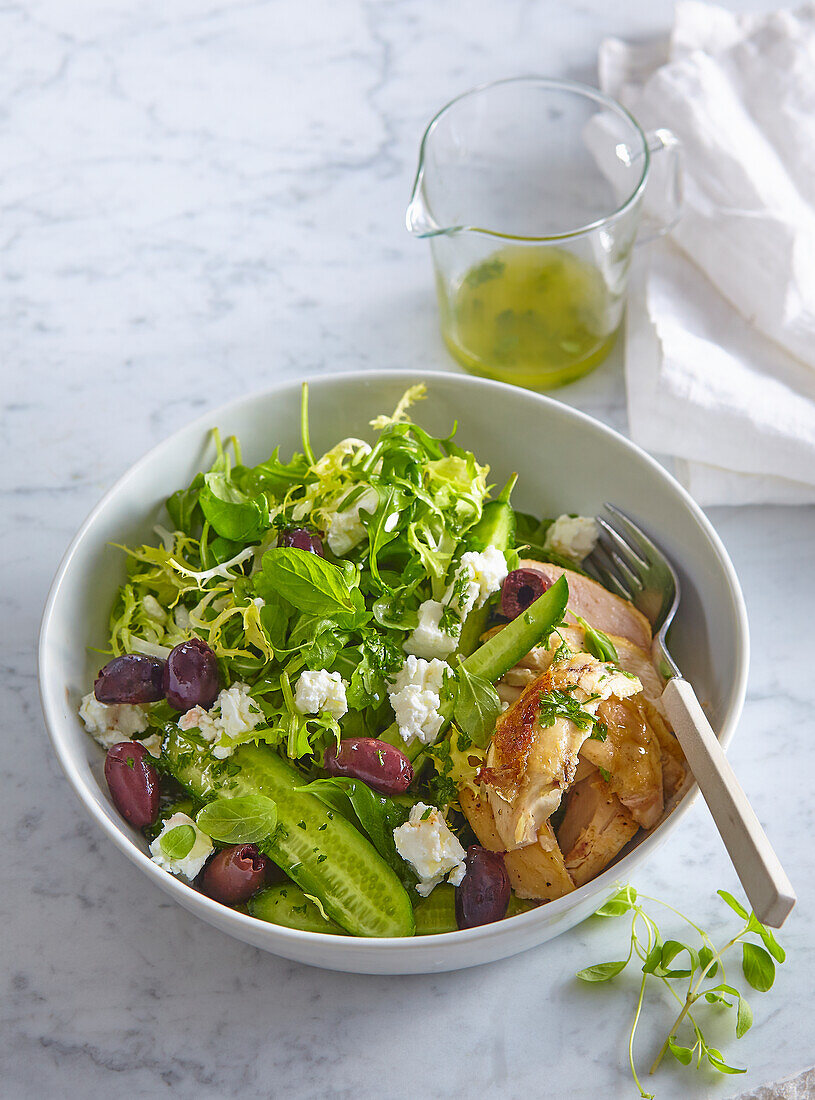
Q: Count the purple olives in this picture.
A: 8